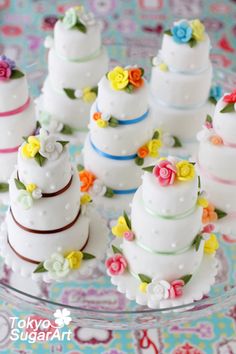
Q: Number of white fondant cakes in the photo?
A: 7